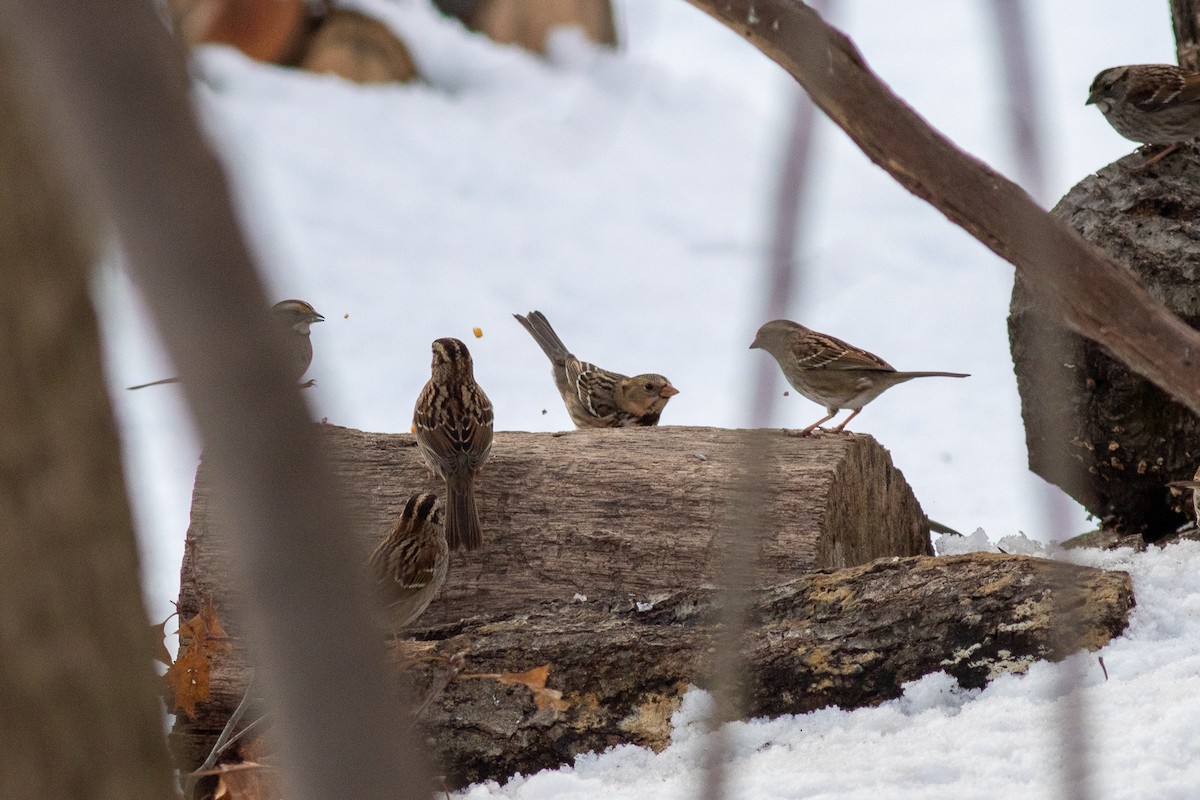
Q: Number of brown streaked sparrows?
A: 6